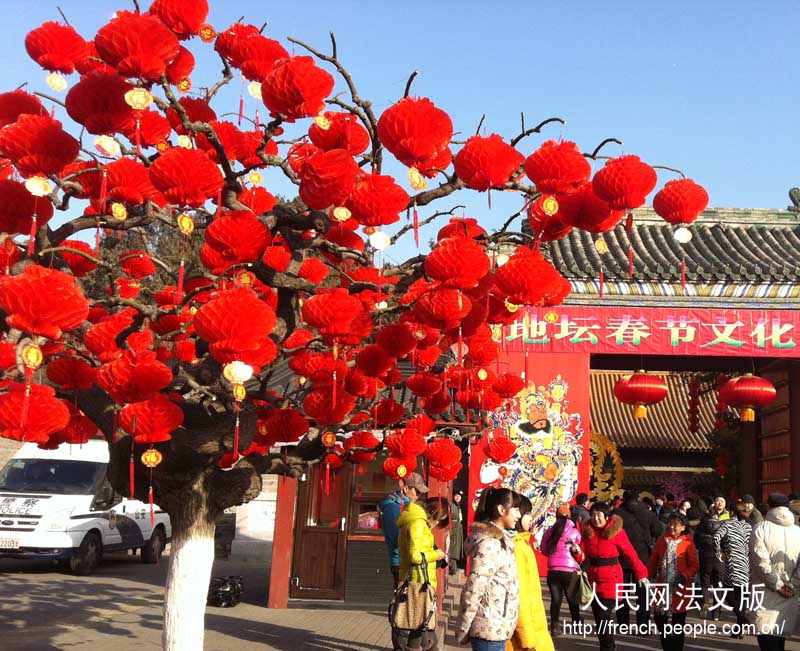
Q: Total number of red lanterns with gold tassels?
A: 2